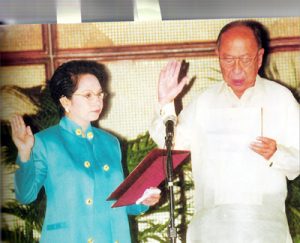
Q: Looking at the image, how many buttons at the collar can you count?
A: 2